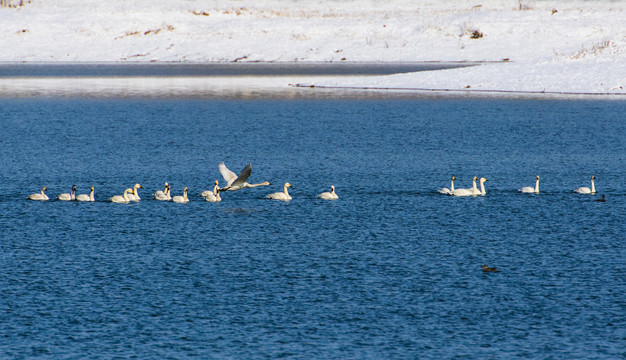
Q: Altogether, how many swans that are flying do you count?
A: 1